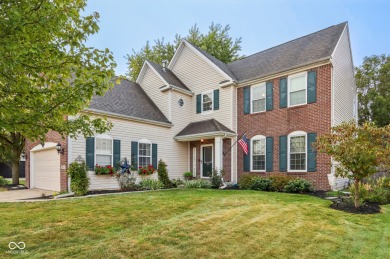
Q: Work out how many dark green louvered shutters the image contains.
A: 14